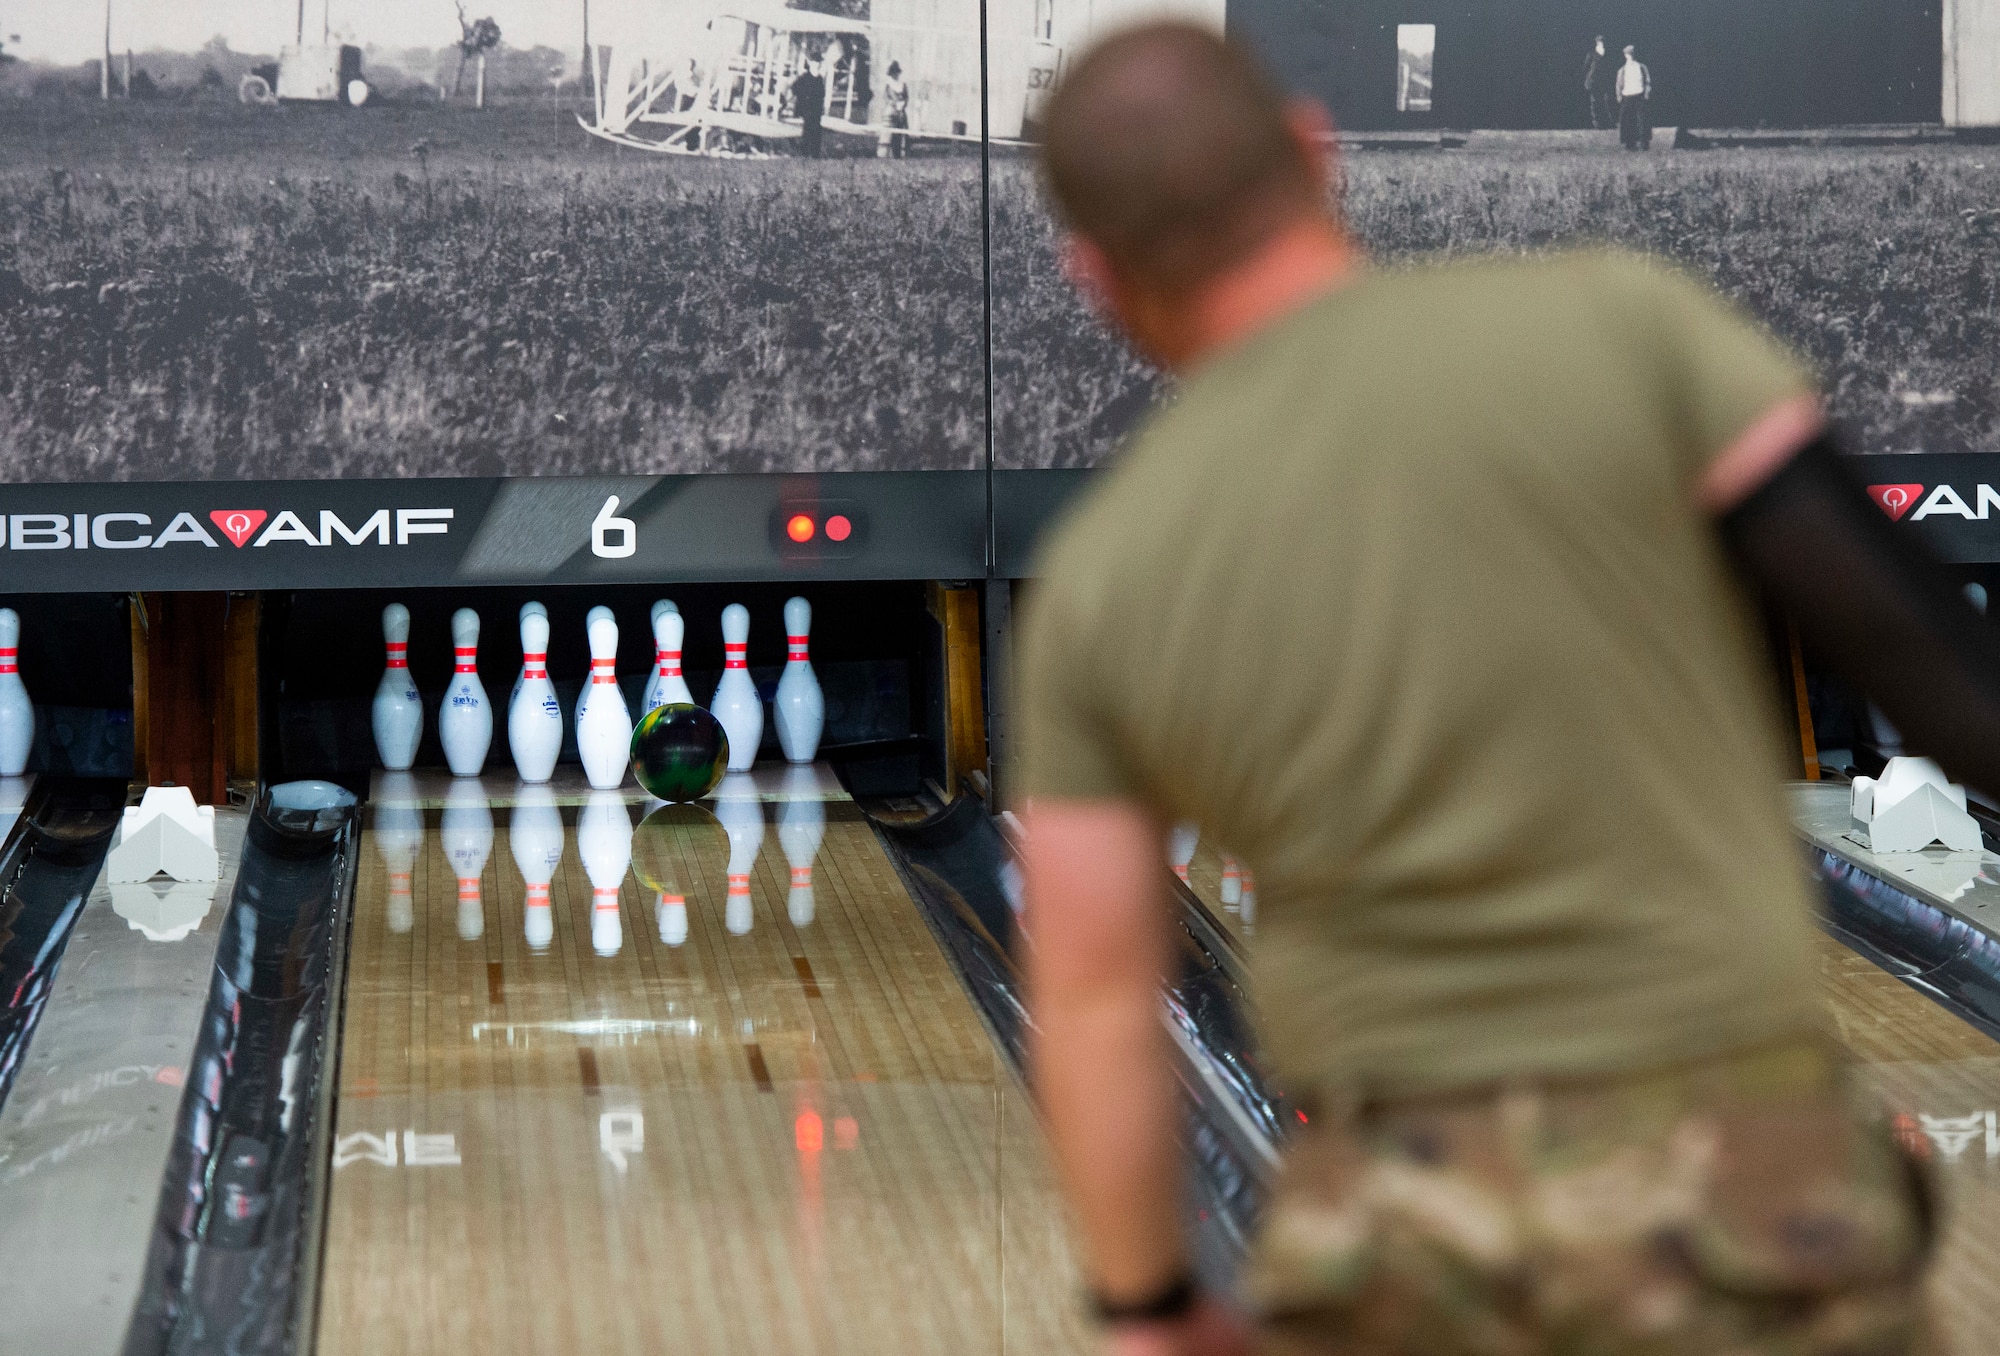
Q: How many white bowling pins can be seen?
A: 11